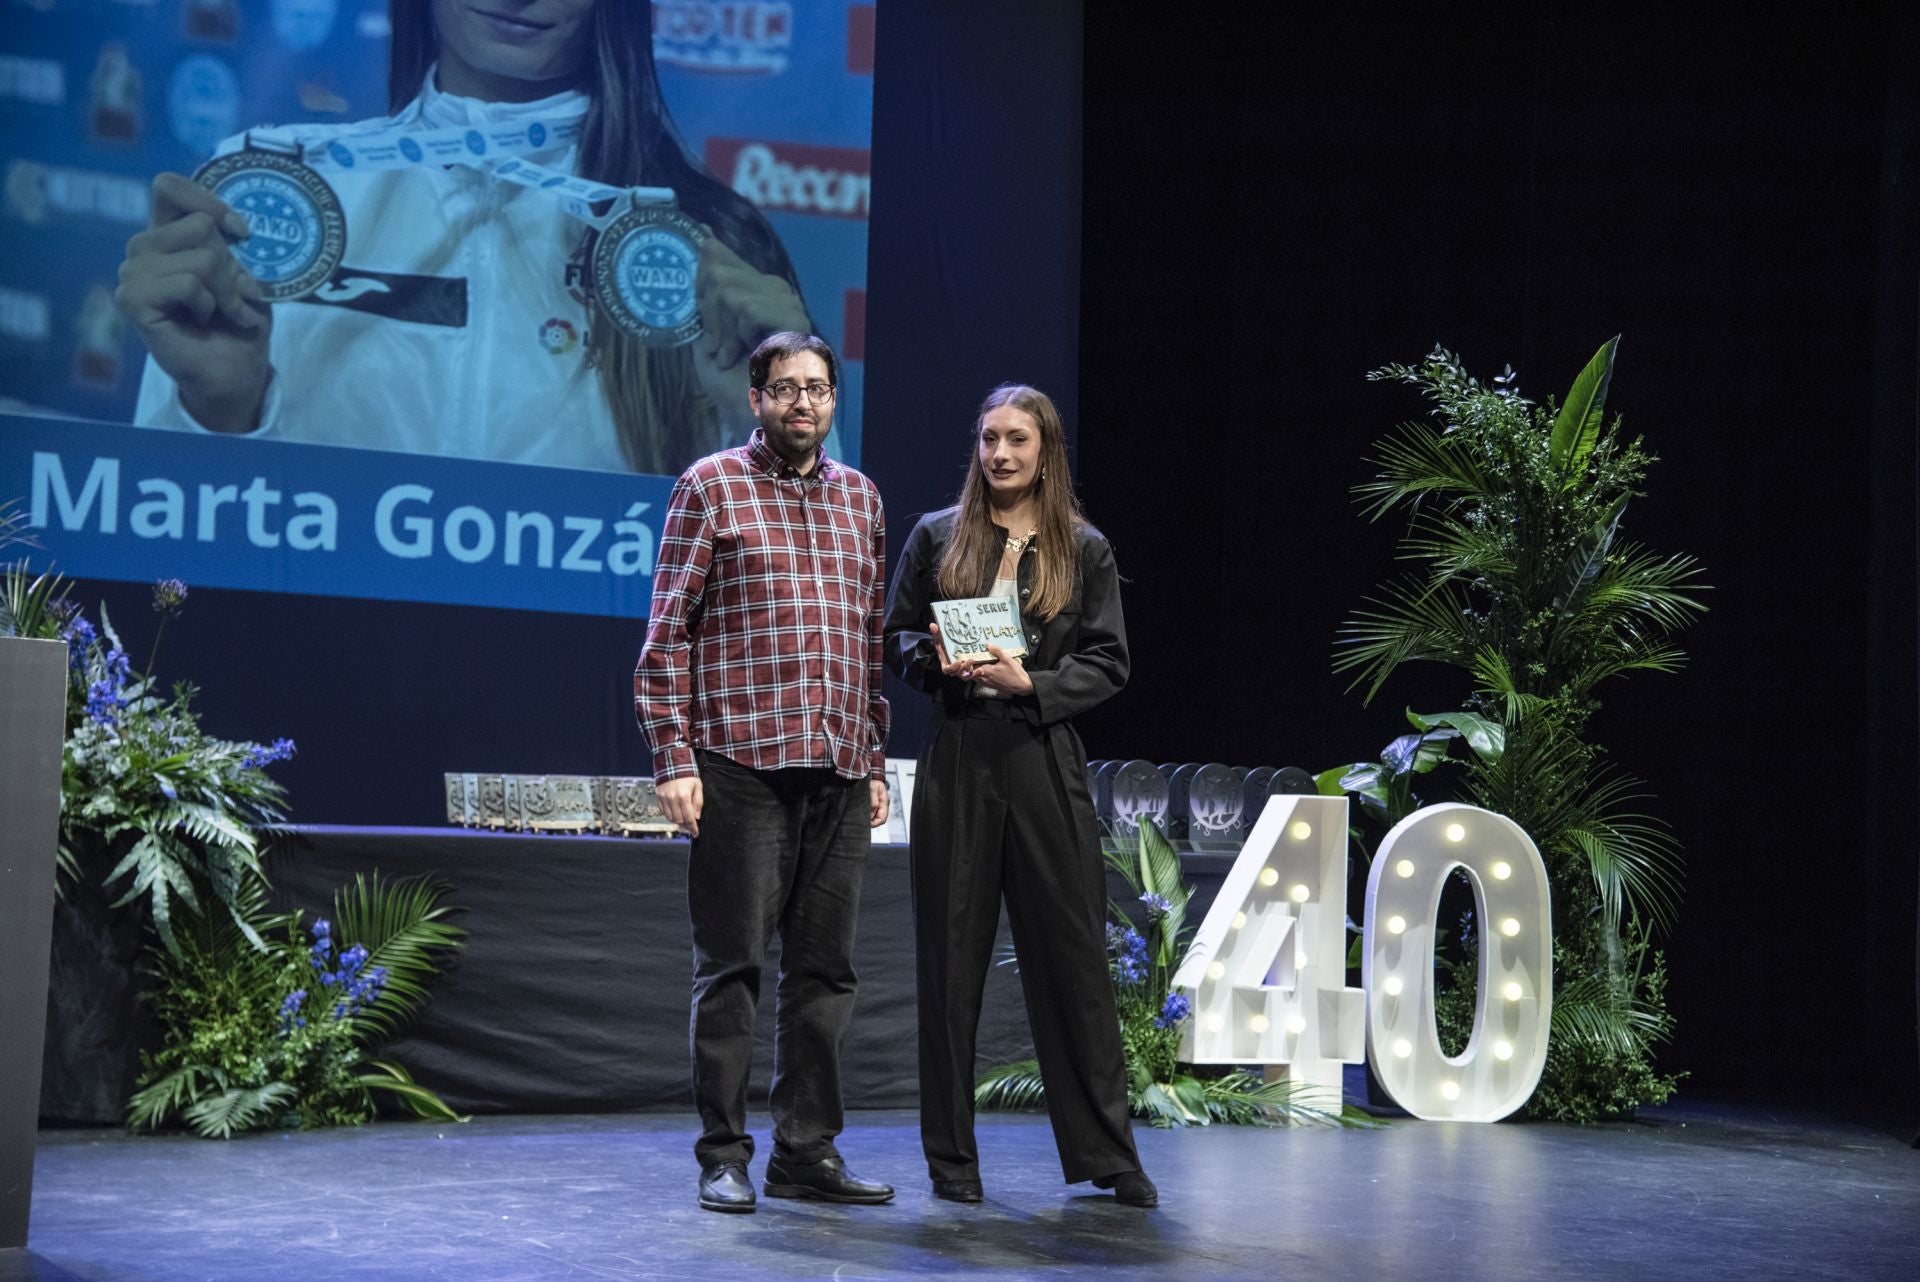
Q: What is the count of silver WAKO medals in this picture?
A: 2